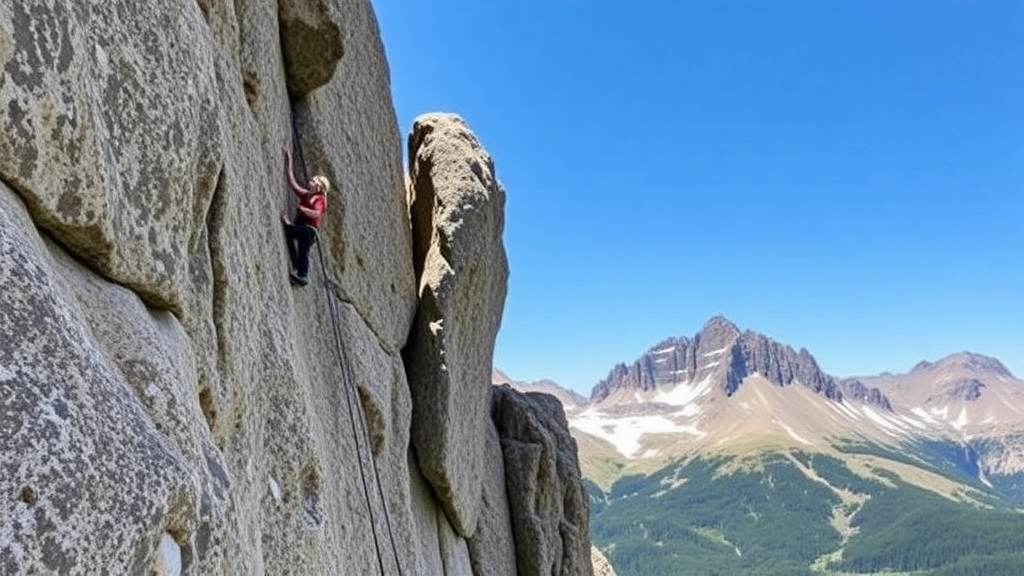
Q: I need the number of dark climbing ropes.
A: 2